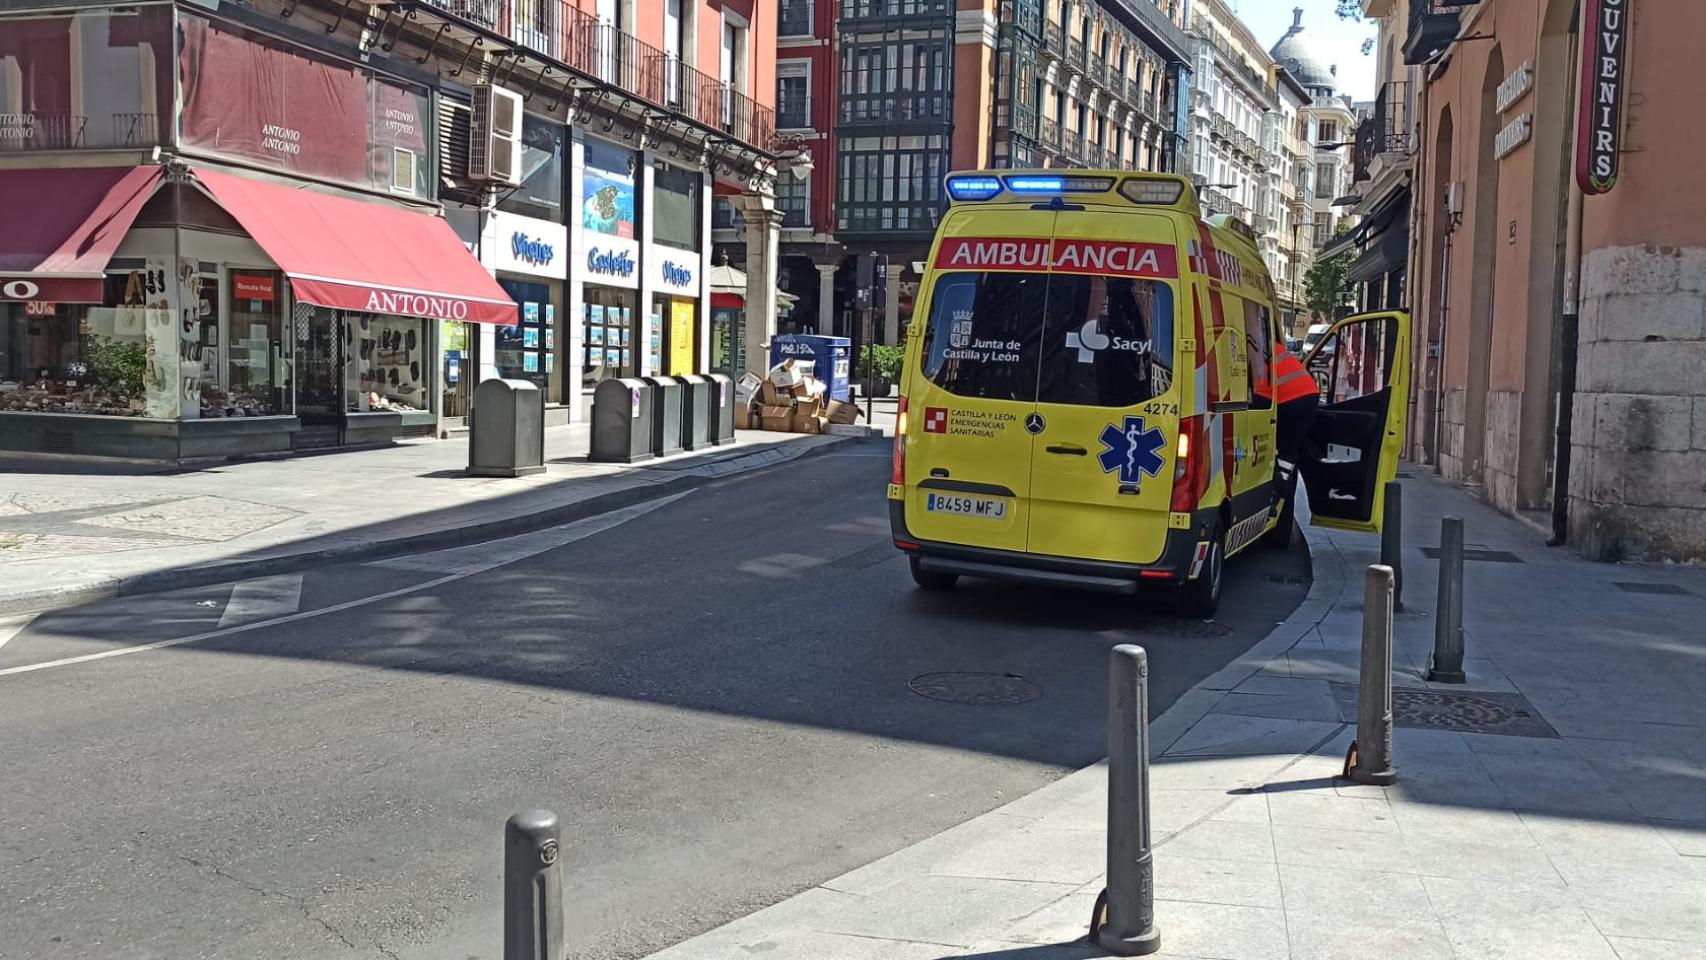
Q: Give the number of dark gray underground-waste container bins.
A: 5